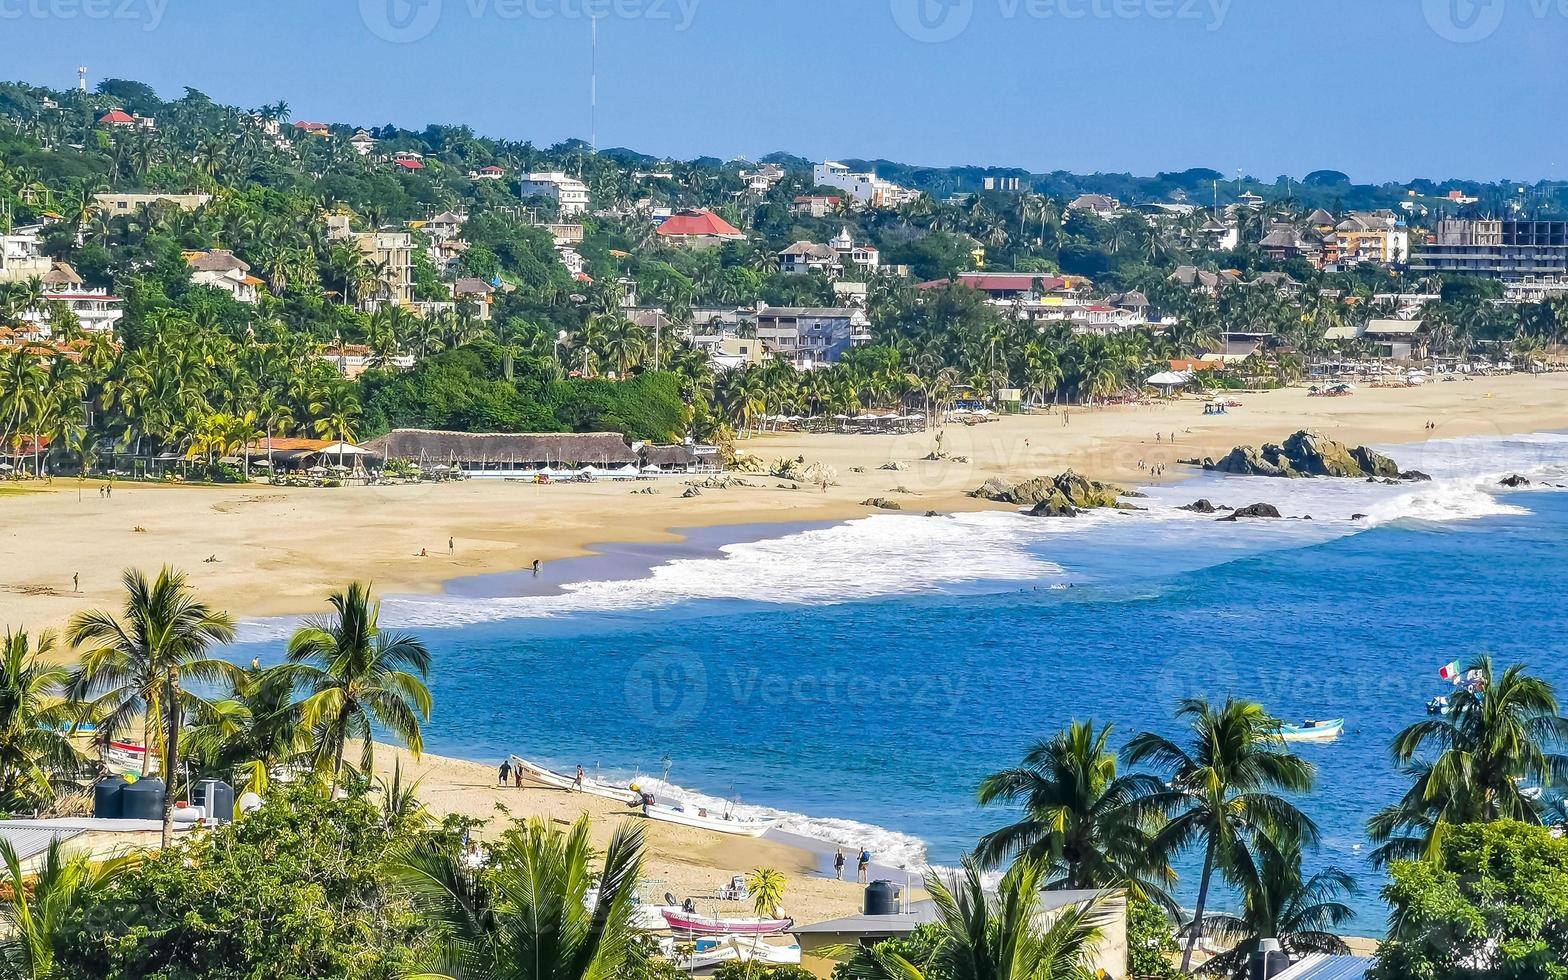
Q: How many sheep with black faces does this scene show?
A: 0